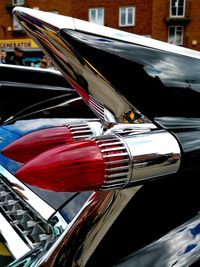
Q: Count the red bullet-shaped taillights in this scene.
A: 2